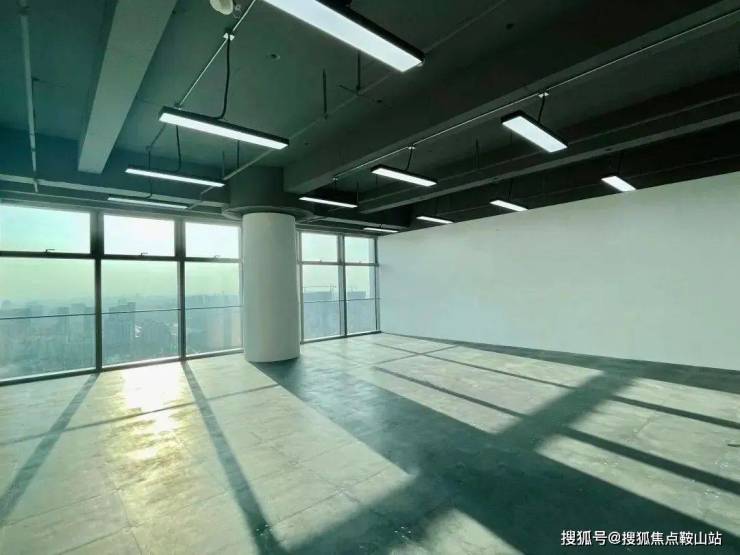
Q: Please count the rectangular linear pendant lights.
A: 11